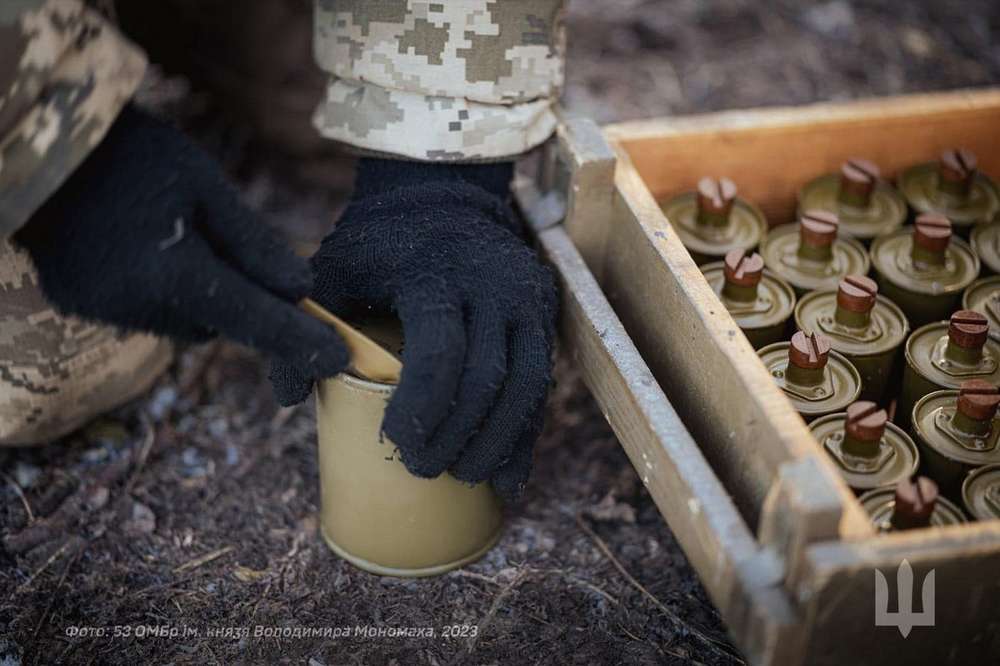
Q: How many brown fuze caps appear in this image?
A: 12